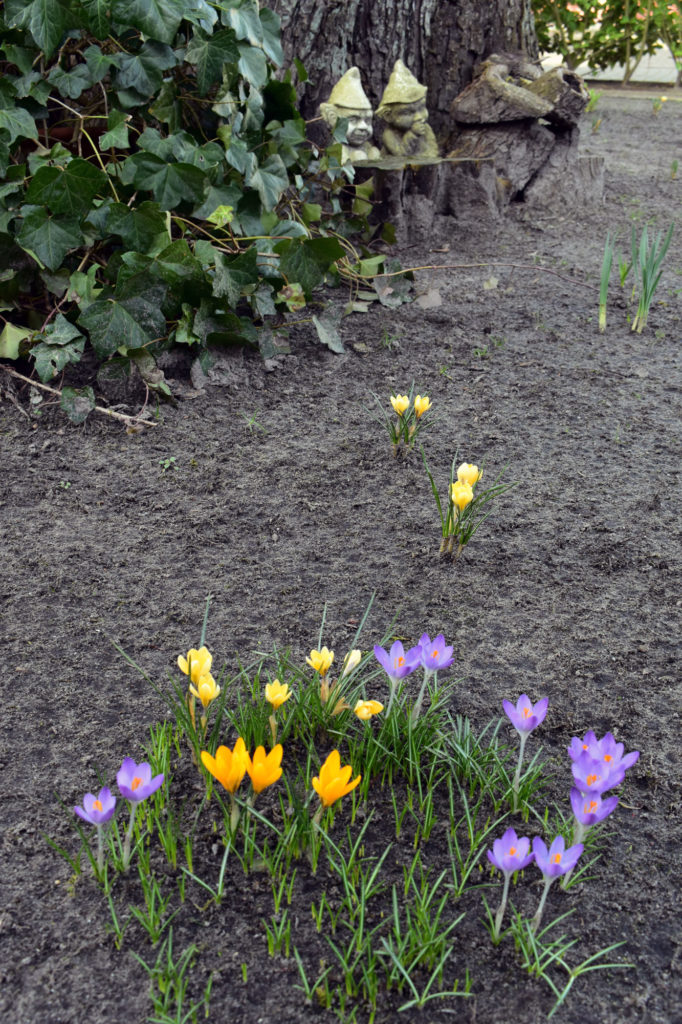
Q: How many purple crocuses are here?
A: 11